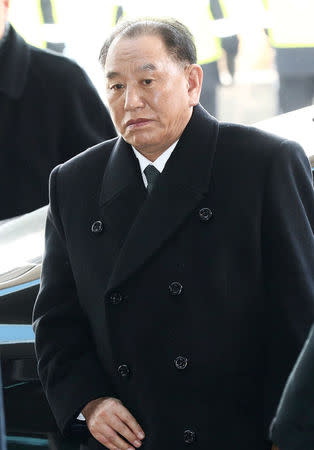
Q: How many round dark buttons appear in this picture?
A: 7